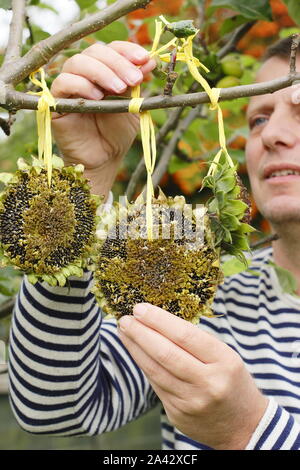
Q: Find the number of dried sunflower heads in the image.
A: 3